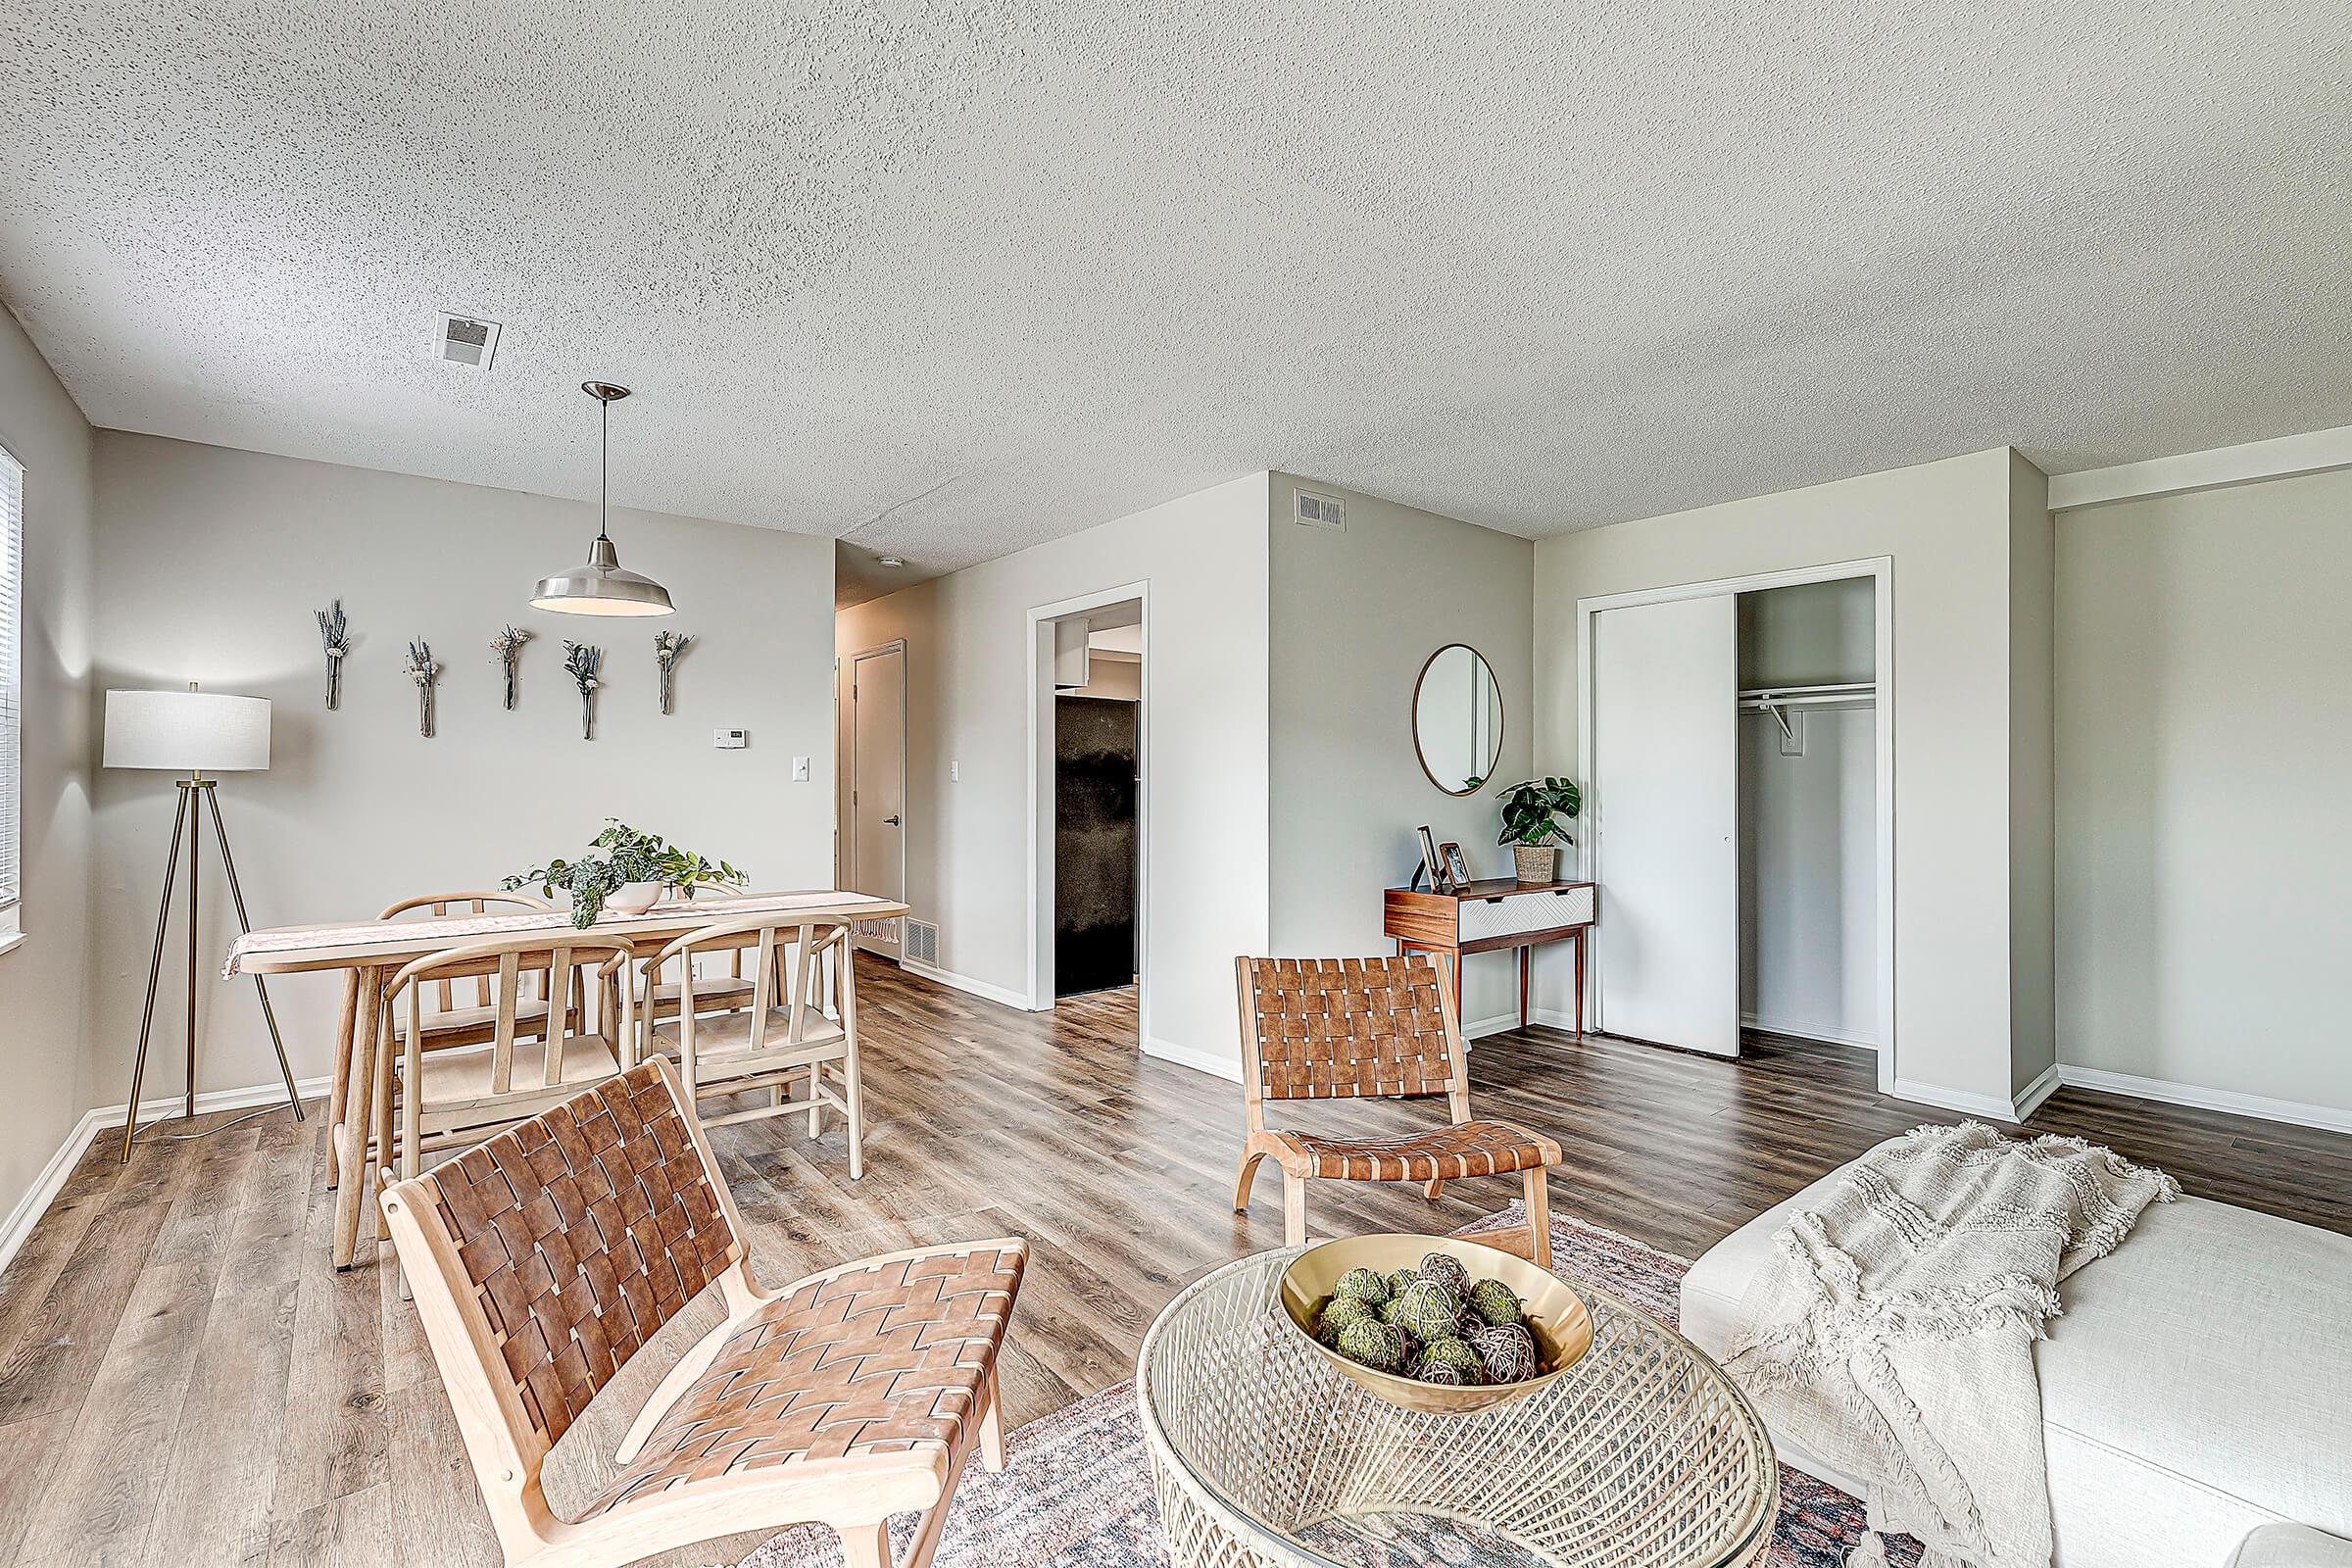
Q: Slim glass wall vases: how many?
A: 5